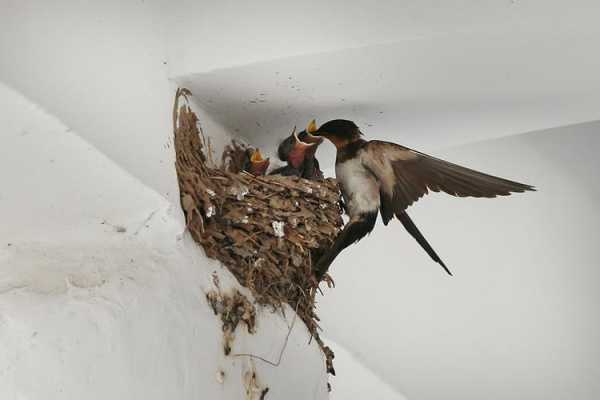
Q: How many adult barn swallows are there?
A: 1